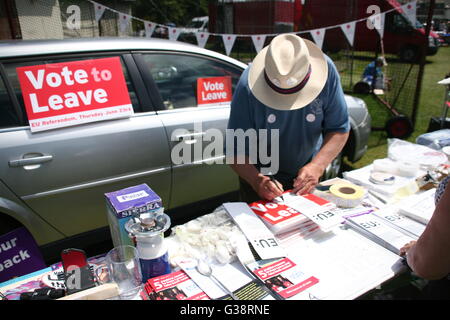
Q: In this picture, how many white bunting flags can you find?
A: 11